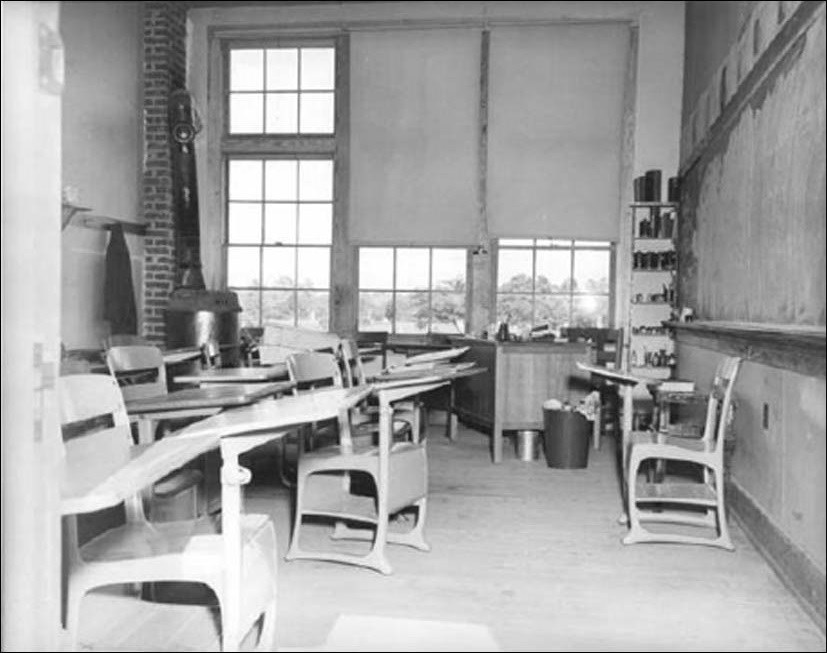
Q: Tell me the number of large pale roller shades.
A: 2